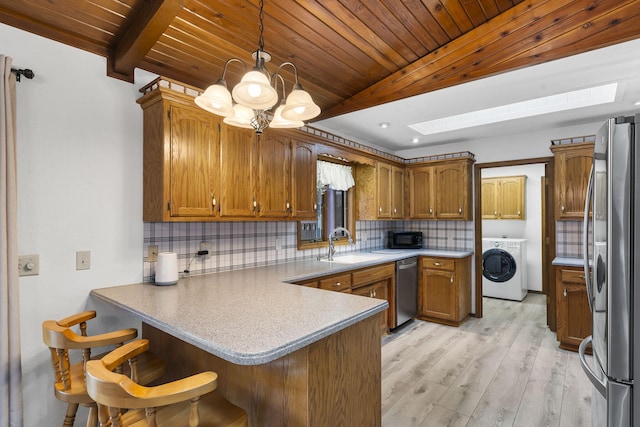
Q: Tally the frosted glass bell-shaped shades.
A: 5